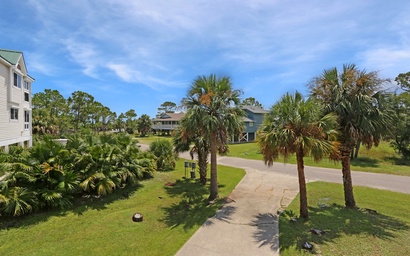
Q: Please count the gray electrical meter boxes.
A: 2